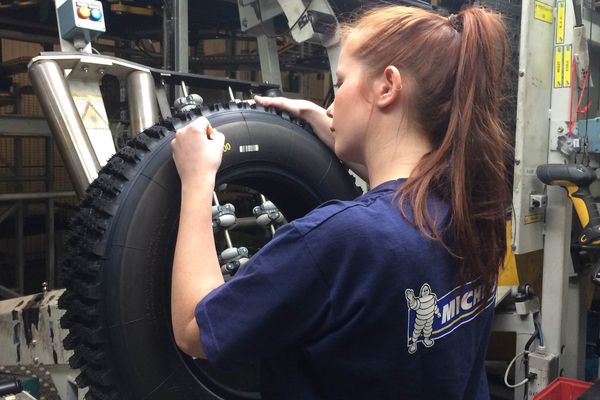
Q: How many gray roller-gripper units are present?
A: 4